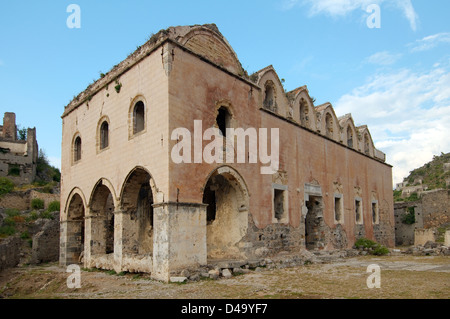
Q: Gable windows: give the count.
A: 5